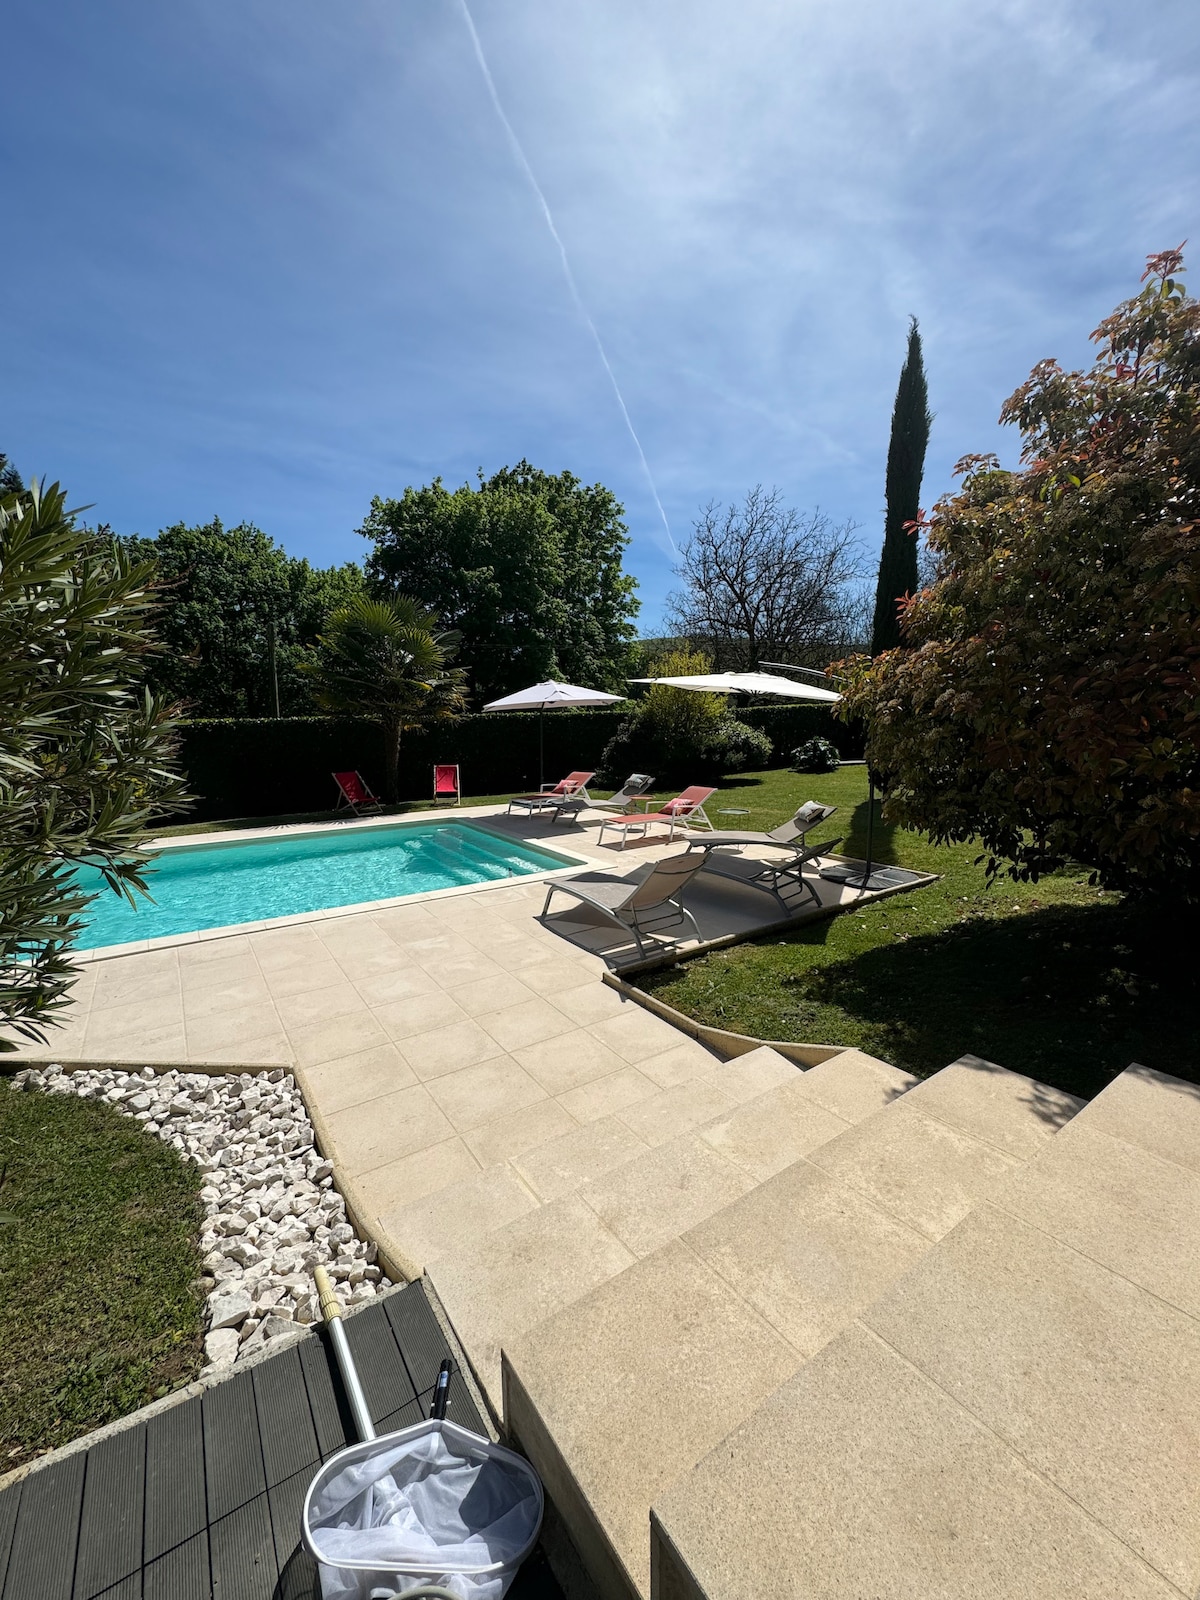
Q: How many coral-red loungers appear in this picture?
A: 2